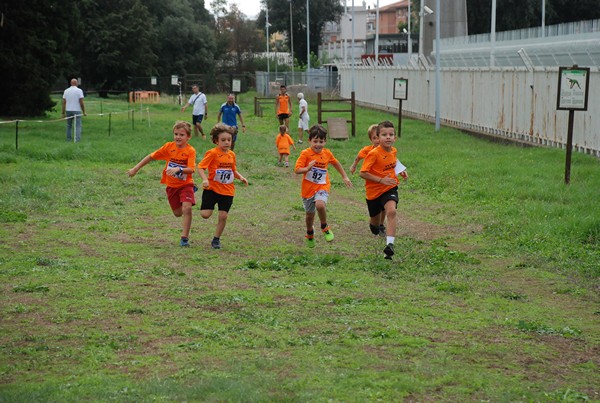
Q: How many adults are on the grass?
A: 5